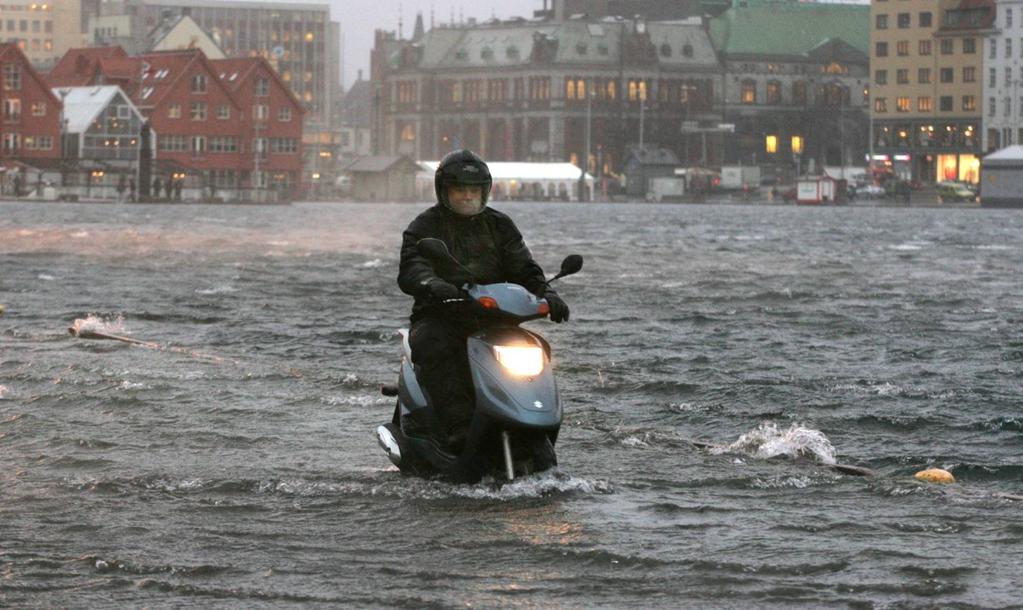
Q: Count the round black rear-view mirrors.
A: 2